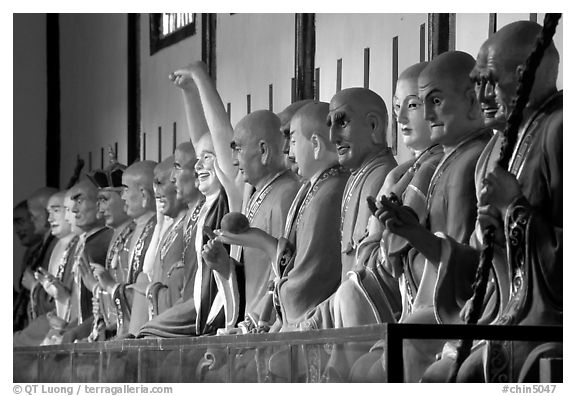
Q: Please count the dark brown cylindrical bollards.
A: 0